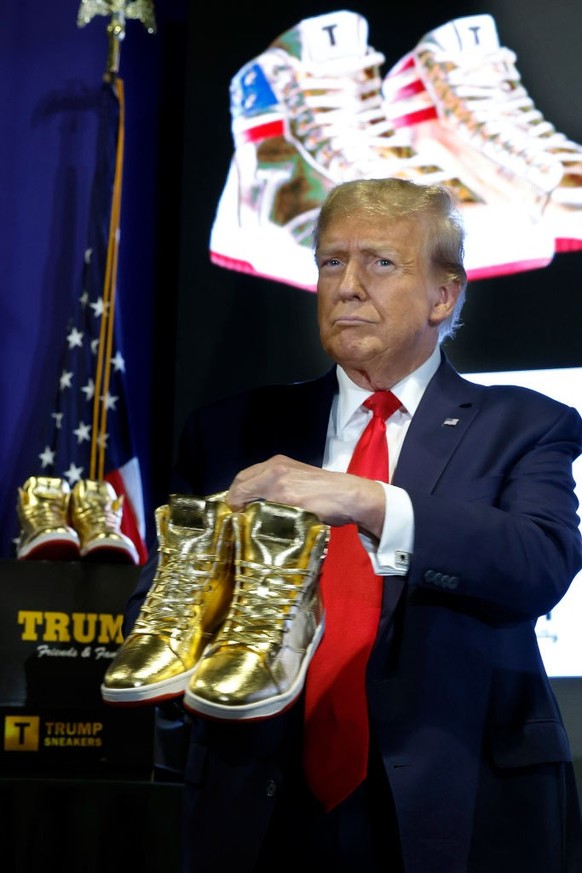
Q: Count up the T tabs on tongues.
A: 2